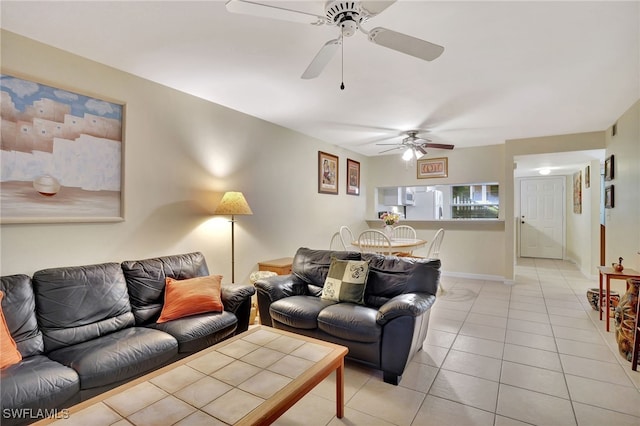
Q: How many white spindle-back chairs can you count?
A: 4